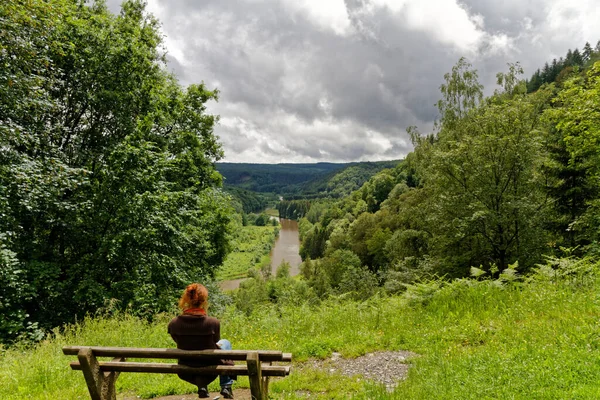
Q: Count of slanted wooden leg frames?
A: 2